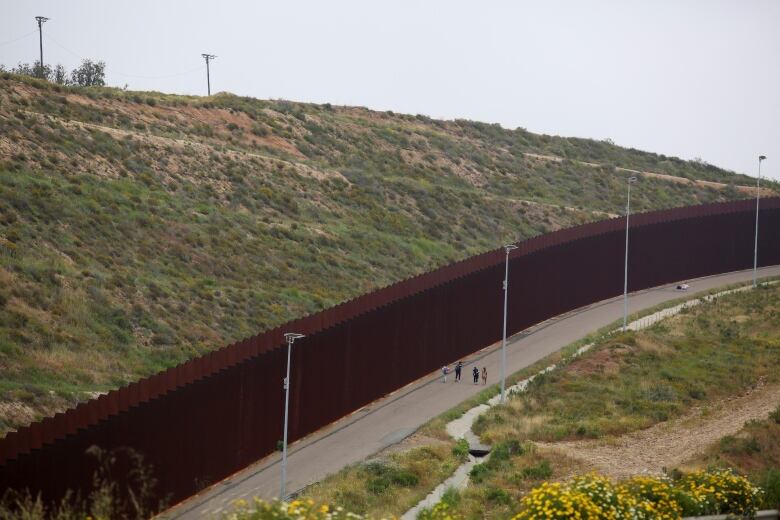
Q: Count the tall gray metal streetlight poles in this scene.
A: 4